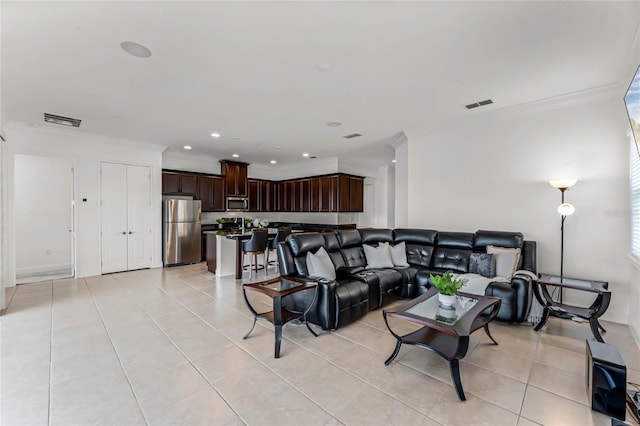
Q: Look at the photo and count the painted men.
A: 0